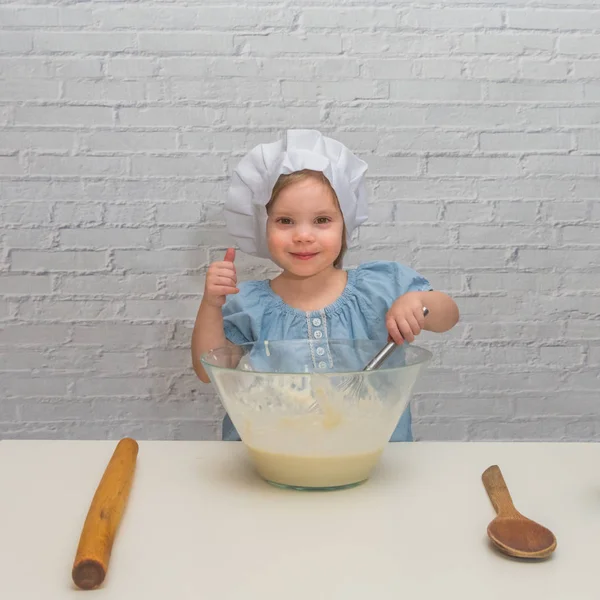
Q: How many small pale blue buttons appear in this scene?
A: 4